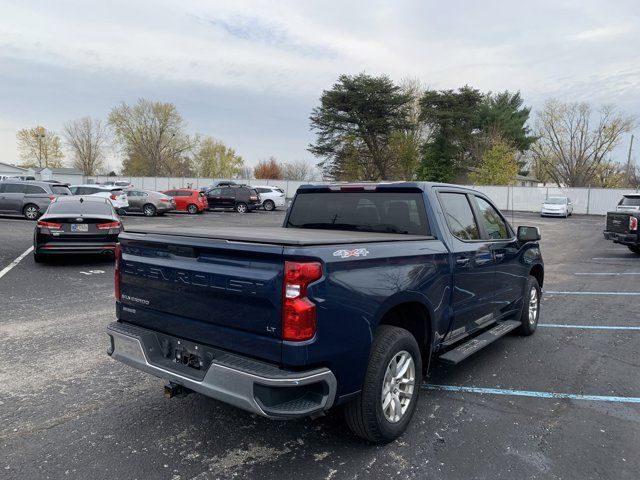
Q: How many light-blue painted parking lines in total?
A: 5